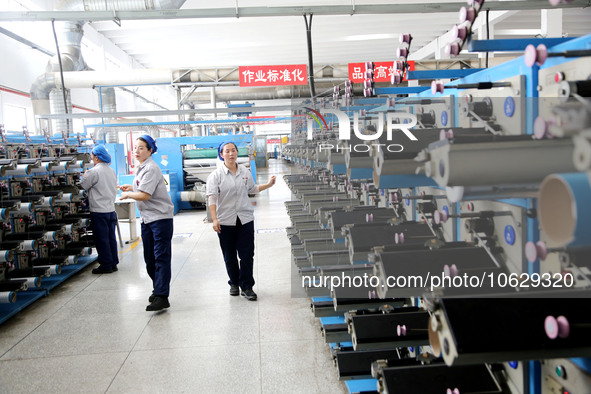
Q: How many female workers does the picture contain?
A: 3